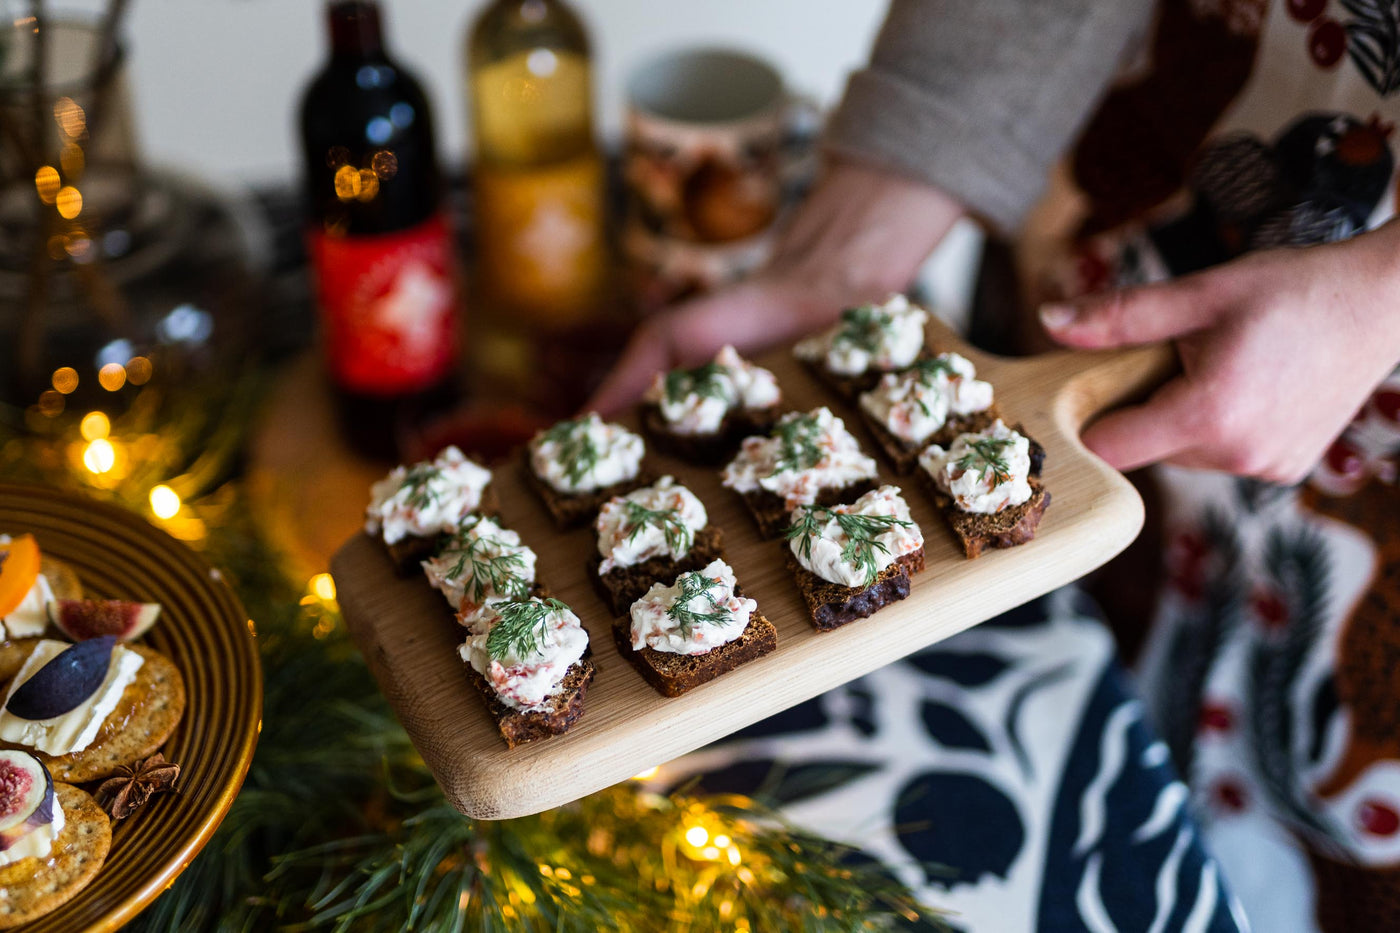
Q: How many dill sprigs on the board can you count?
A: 12